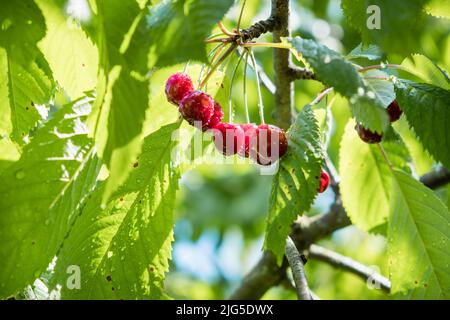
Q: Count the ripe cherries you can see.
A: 9